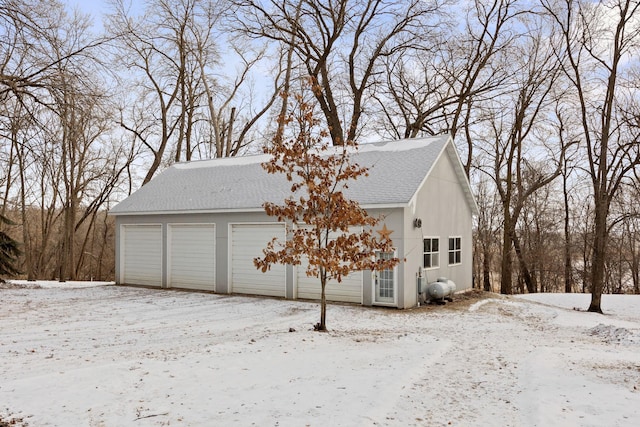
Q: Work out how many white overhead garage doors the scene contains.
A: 4